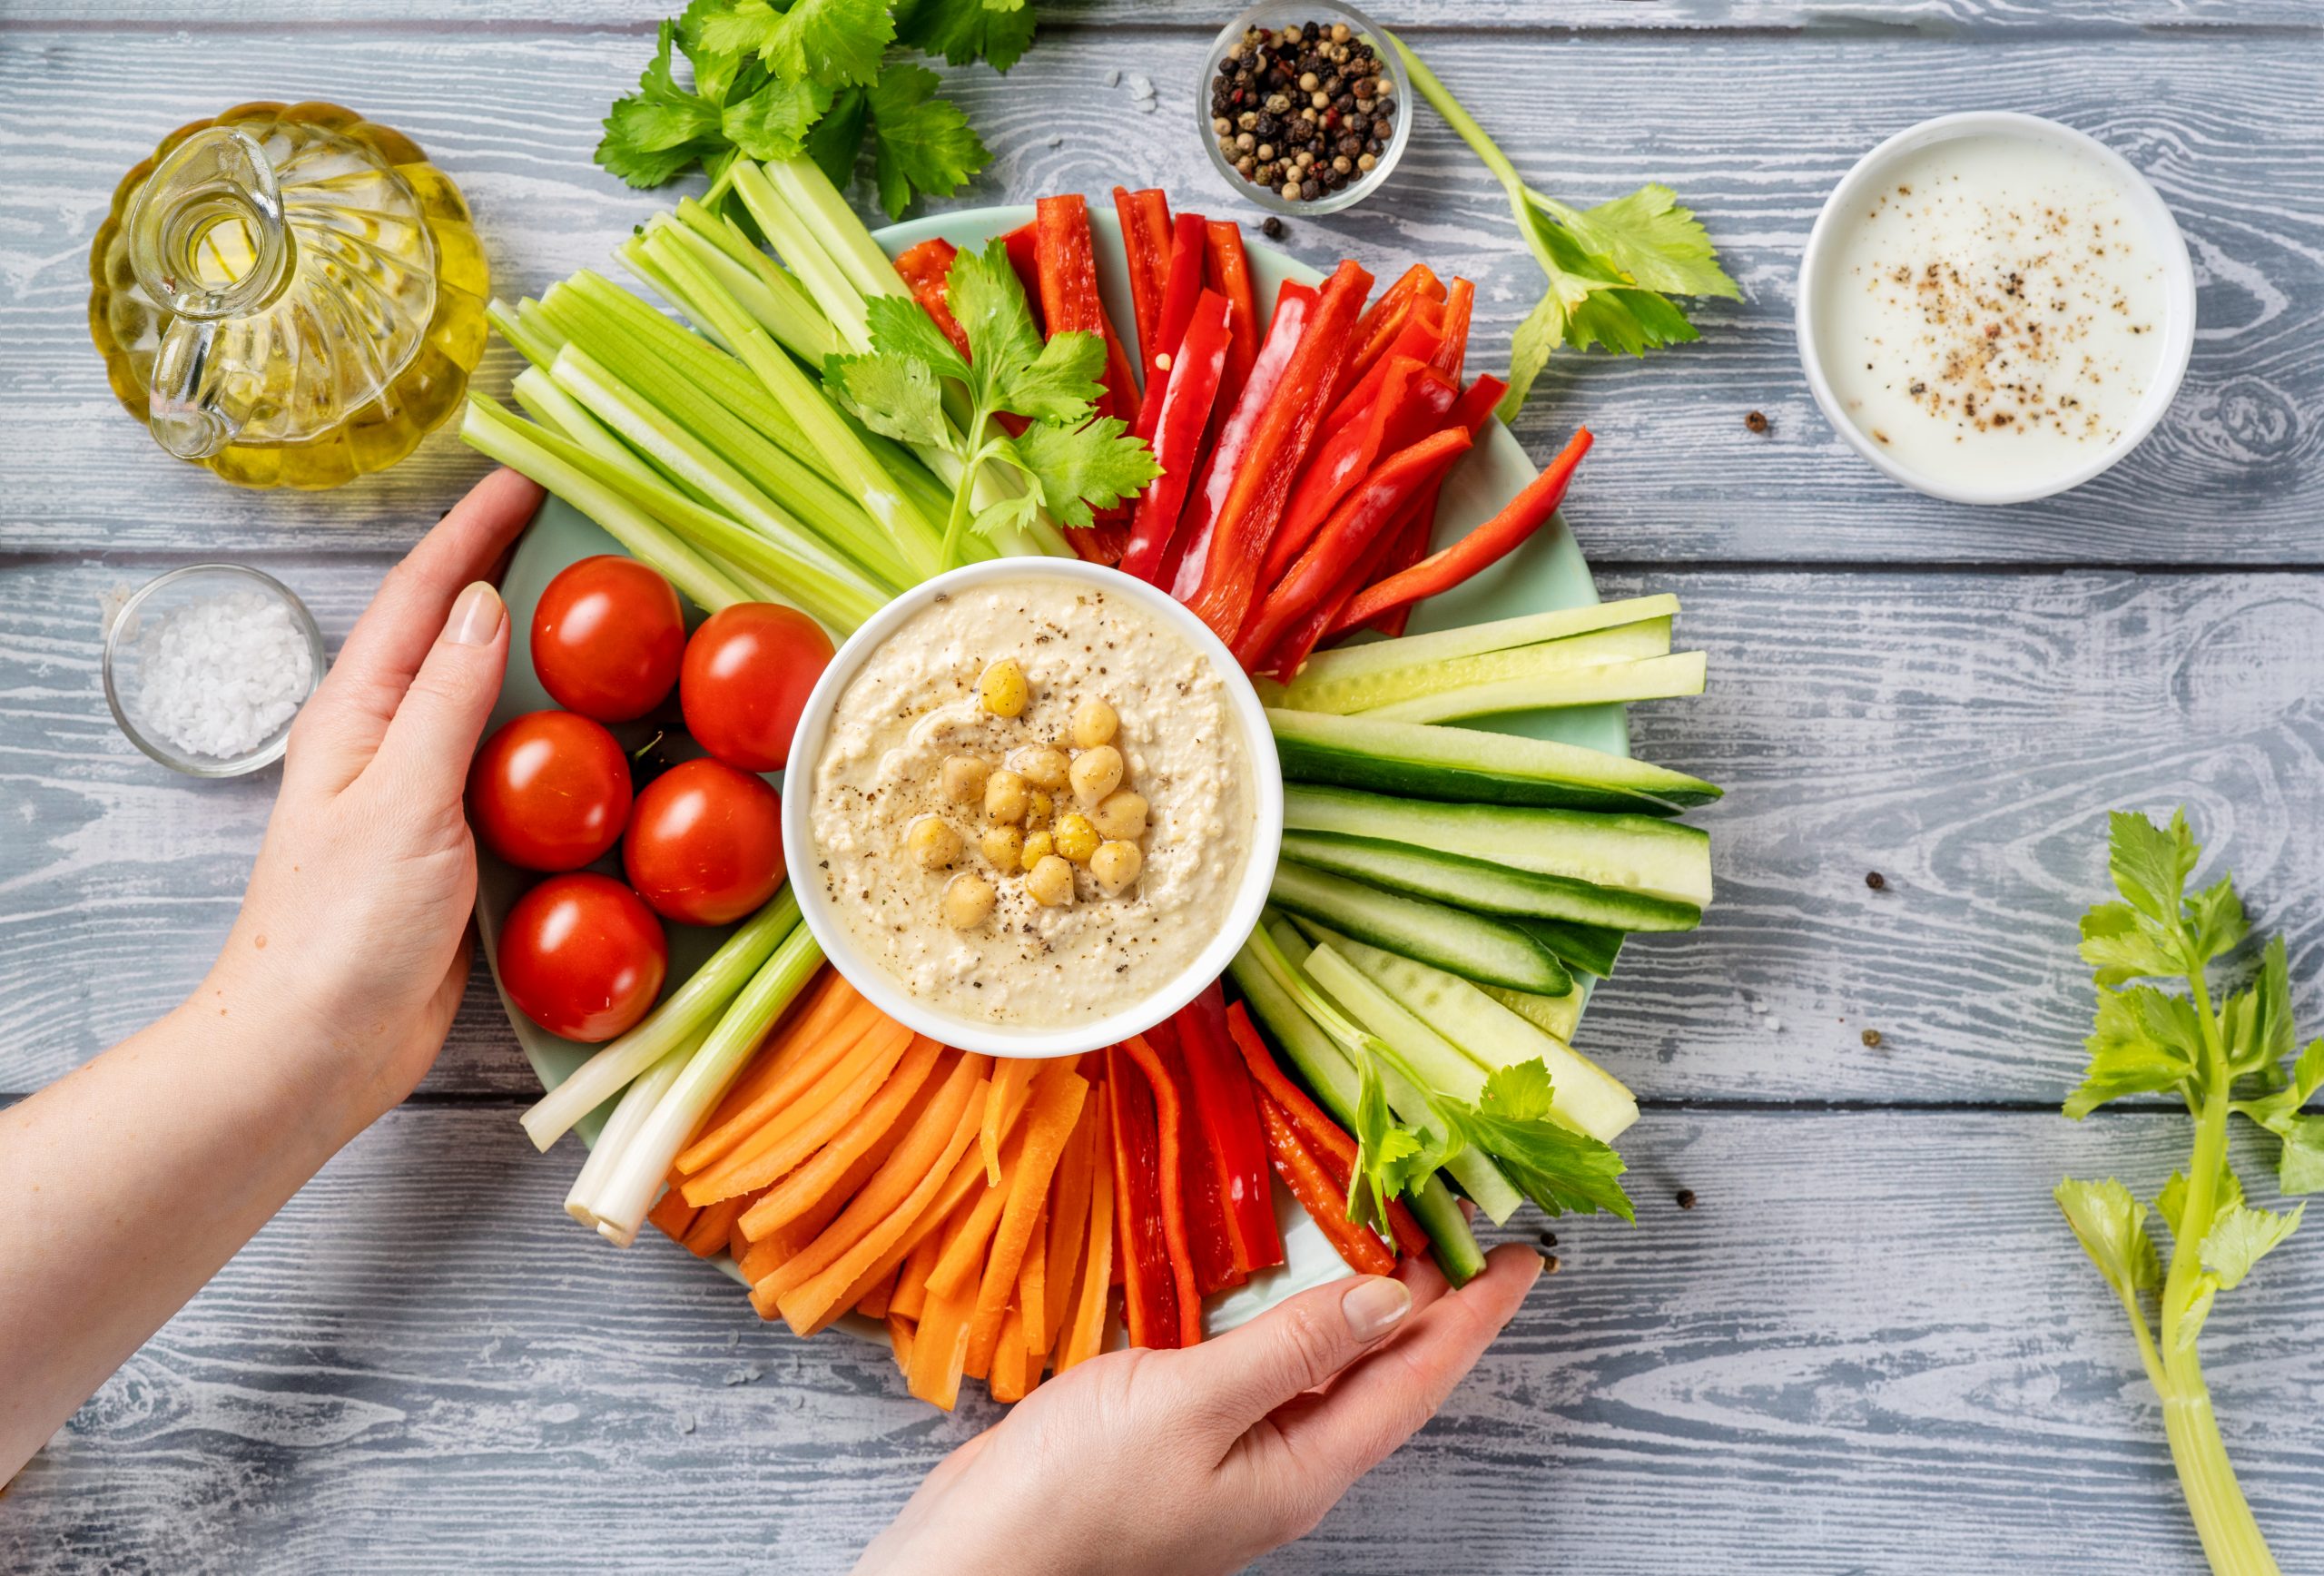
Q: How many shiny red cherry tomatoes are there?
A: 5